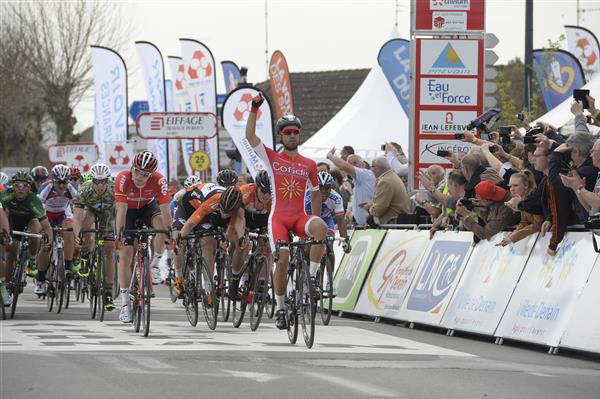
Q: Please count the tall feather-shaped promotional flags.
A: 10